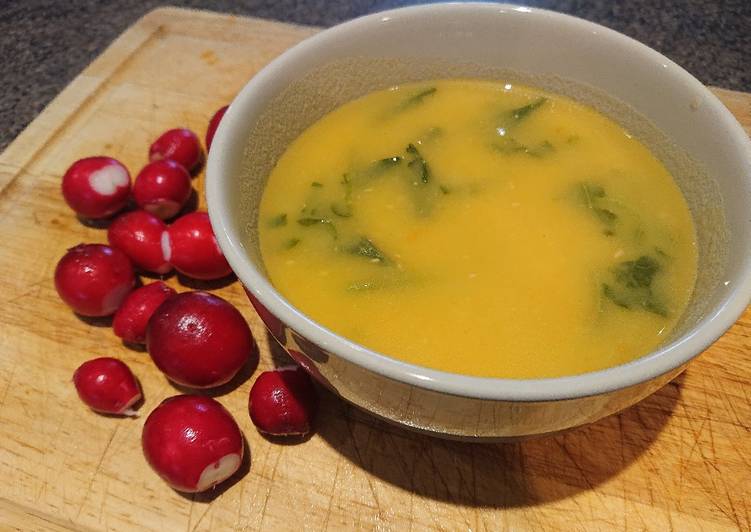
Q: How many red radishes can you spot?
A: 12